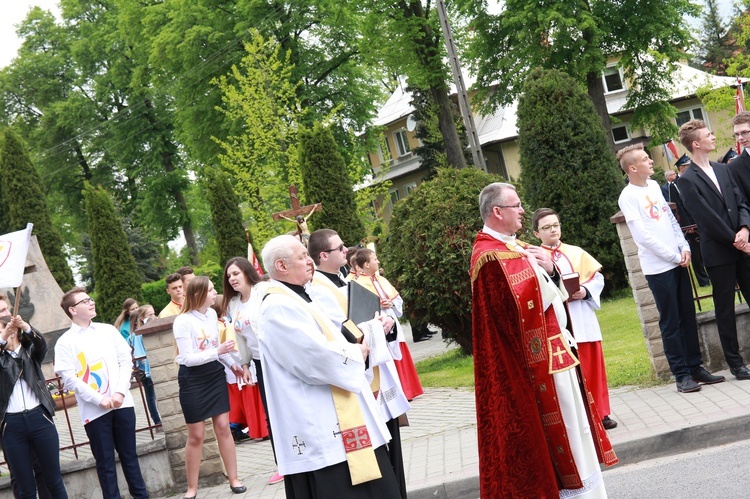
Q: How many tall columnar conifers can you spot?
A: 5